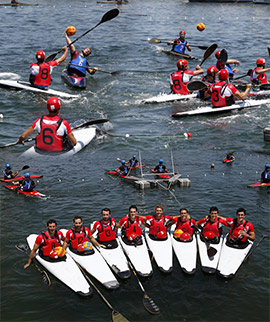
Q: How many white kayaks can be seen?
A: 12